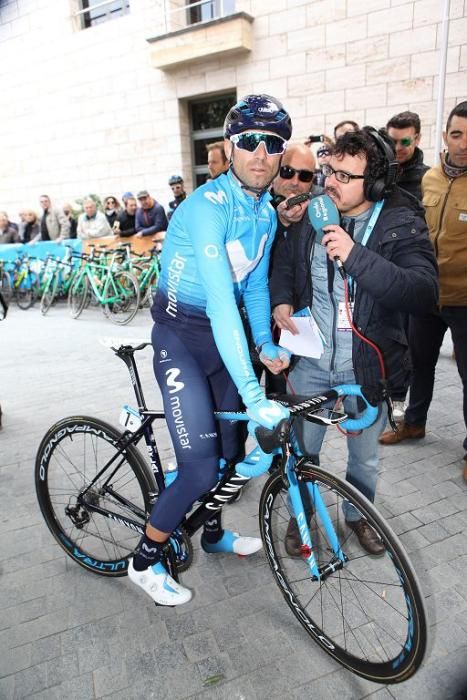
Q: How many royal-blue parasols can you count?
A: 0